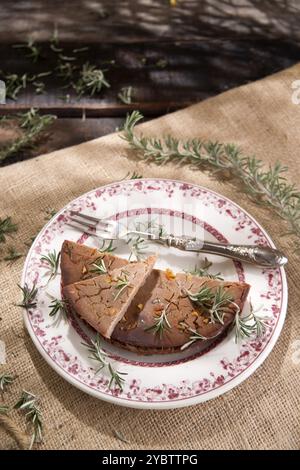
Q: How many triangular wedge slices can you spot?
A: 1